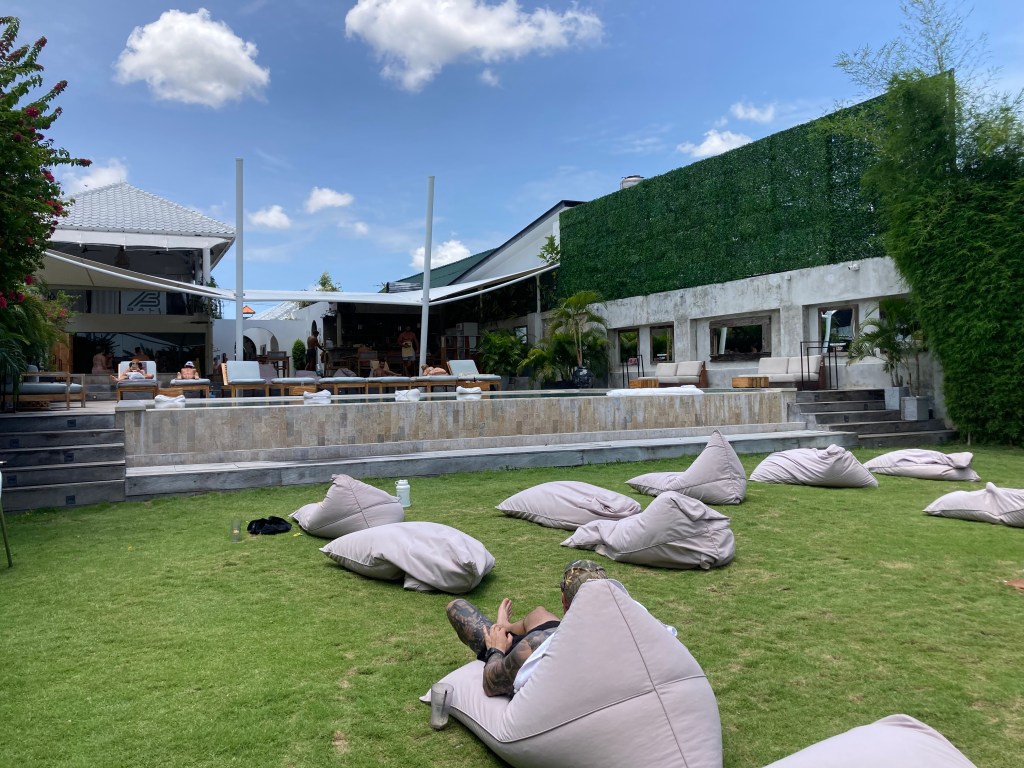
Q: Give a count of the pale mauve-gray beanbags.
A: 10